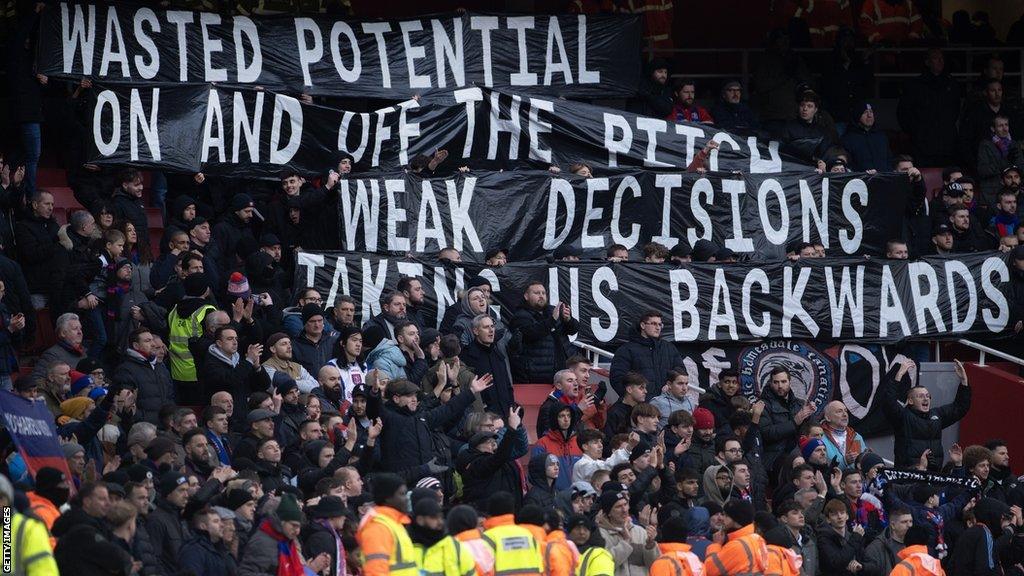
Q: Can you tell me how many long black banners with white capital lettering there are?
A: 4